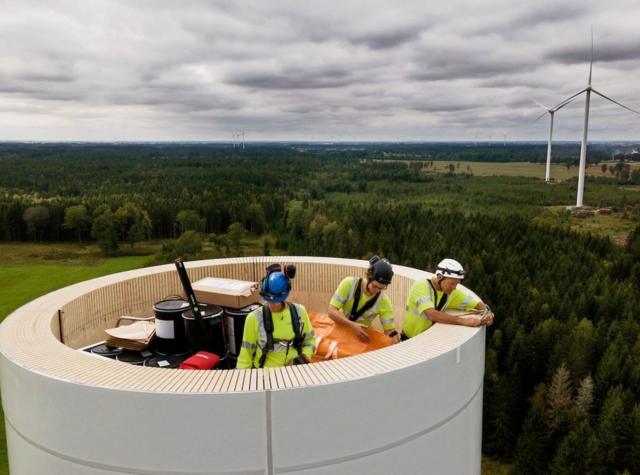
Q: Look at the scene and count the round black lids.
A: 6